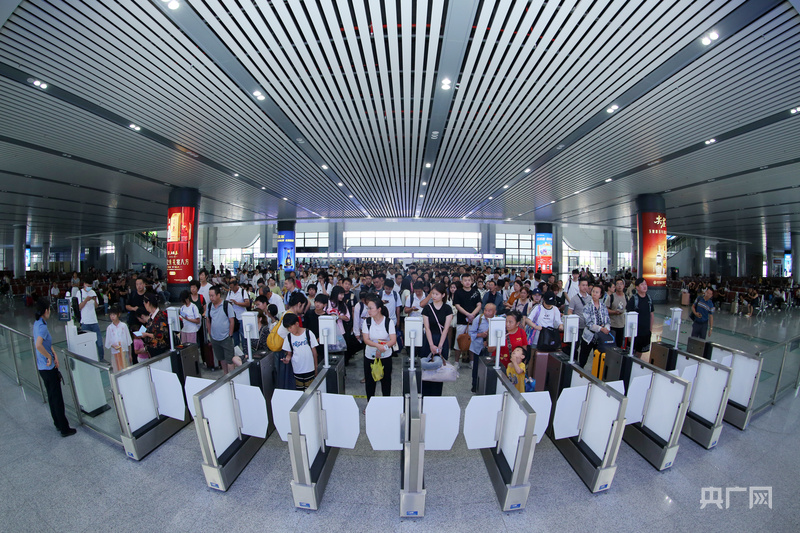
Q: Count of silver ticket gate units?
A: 9